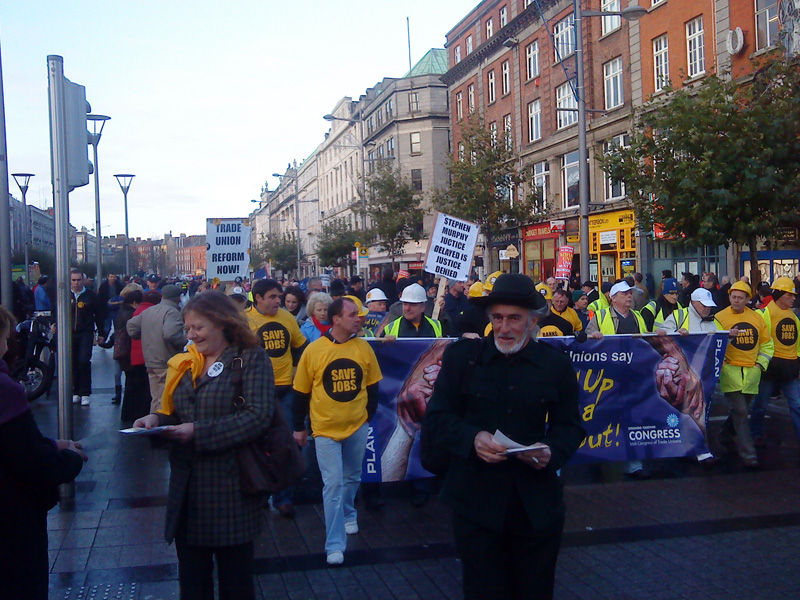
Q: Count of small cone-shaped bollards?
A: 0